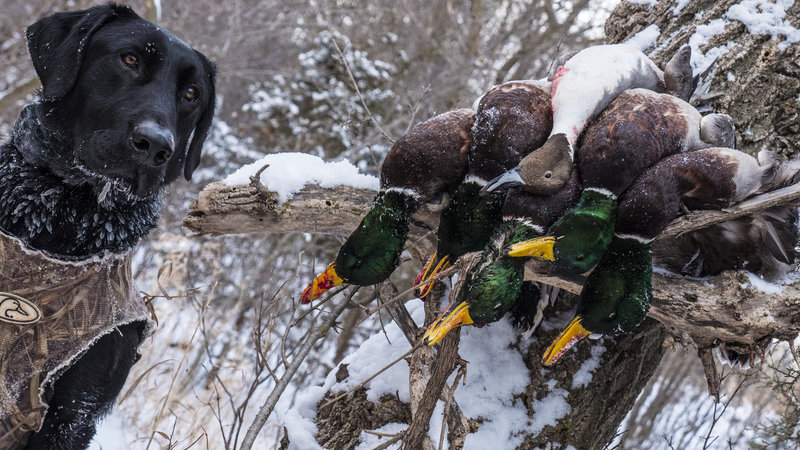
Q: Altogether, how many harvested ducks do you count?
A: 6